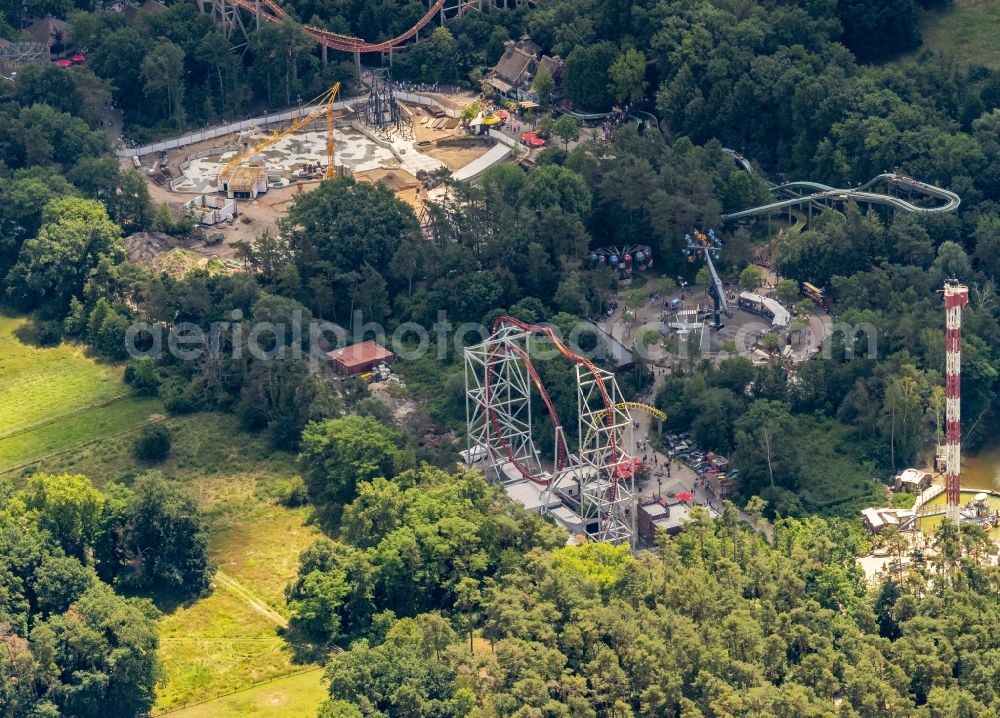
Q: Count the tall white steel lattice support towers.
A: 2